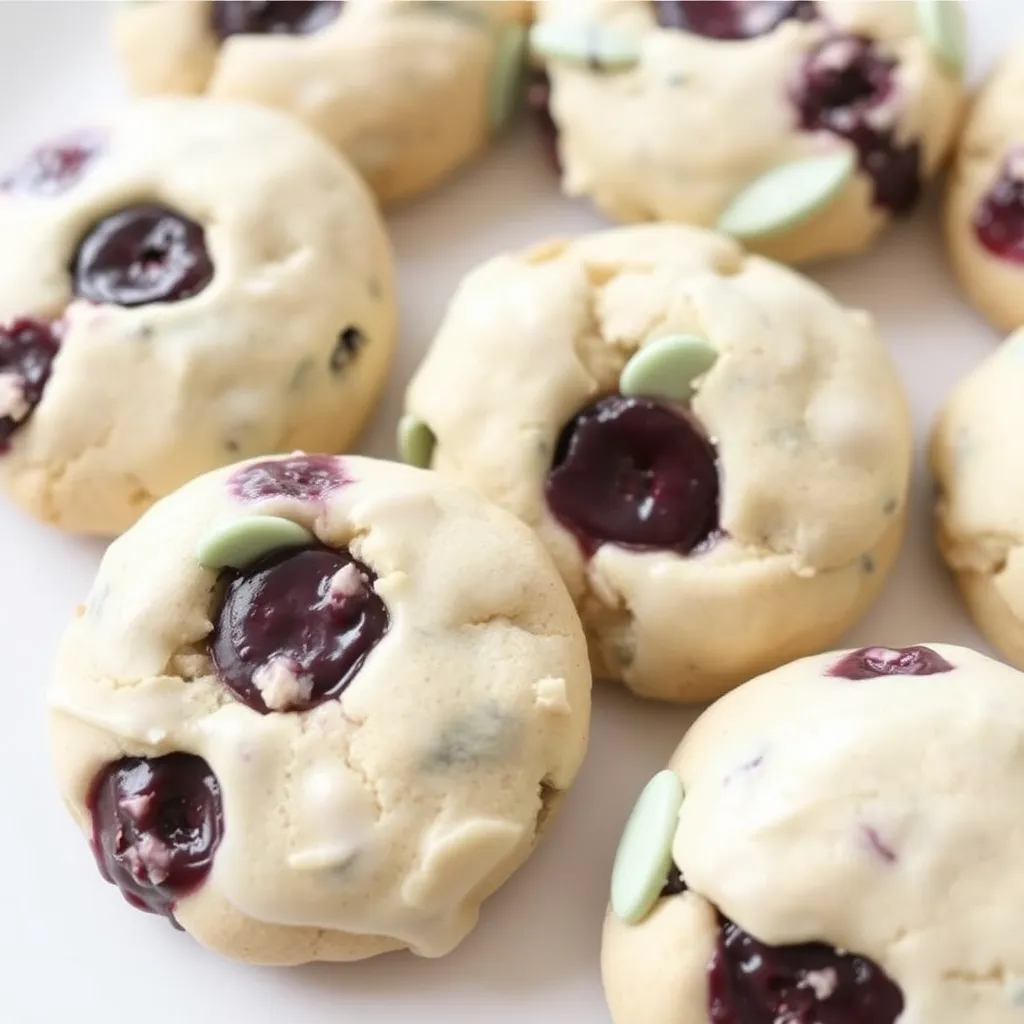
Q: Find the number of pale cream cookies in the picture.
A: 8